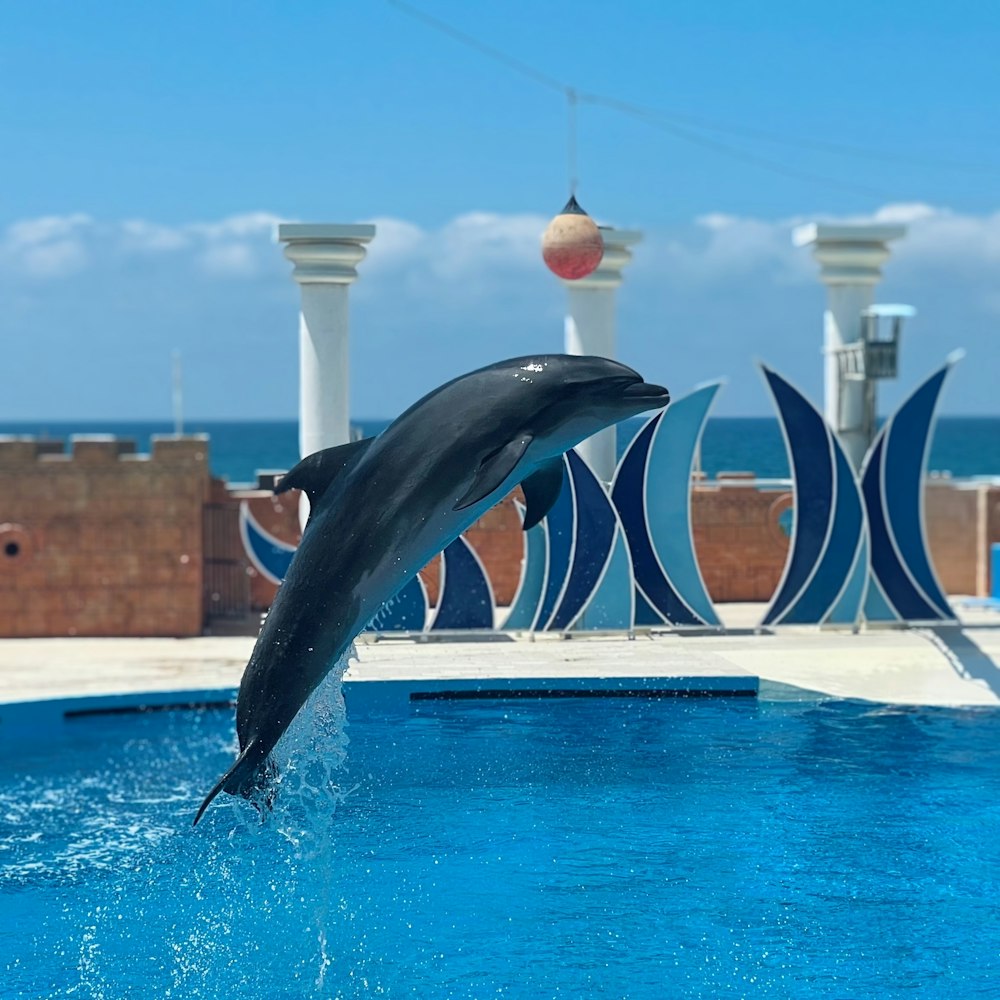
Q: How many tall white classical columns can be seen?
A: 3